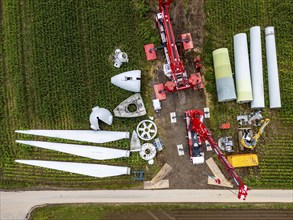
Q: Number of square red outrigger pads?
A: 4